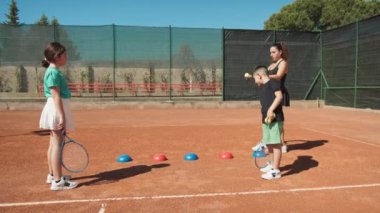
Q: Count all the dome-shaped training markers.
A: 5